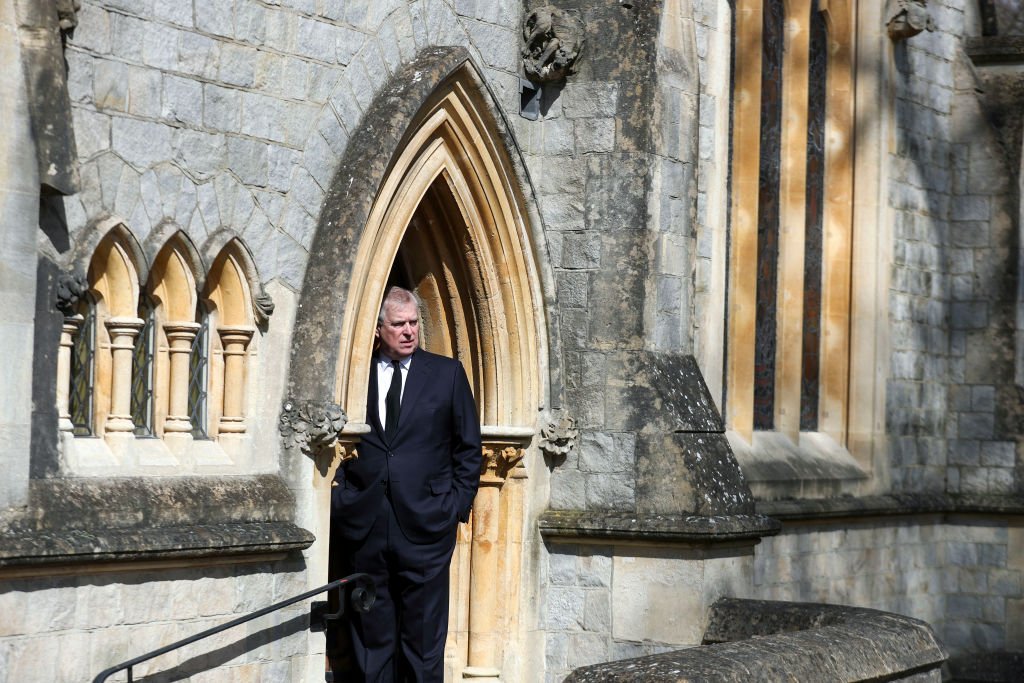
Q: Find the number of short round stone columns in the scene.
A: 4